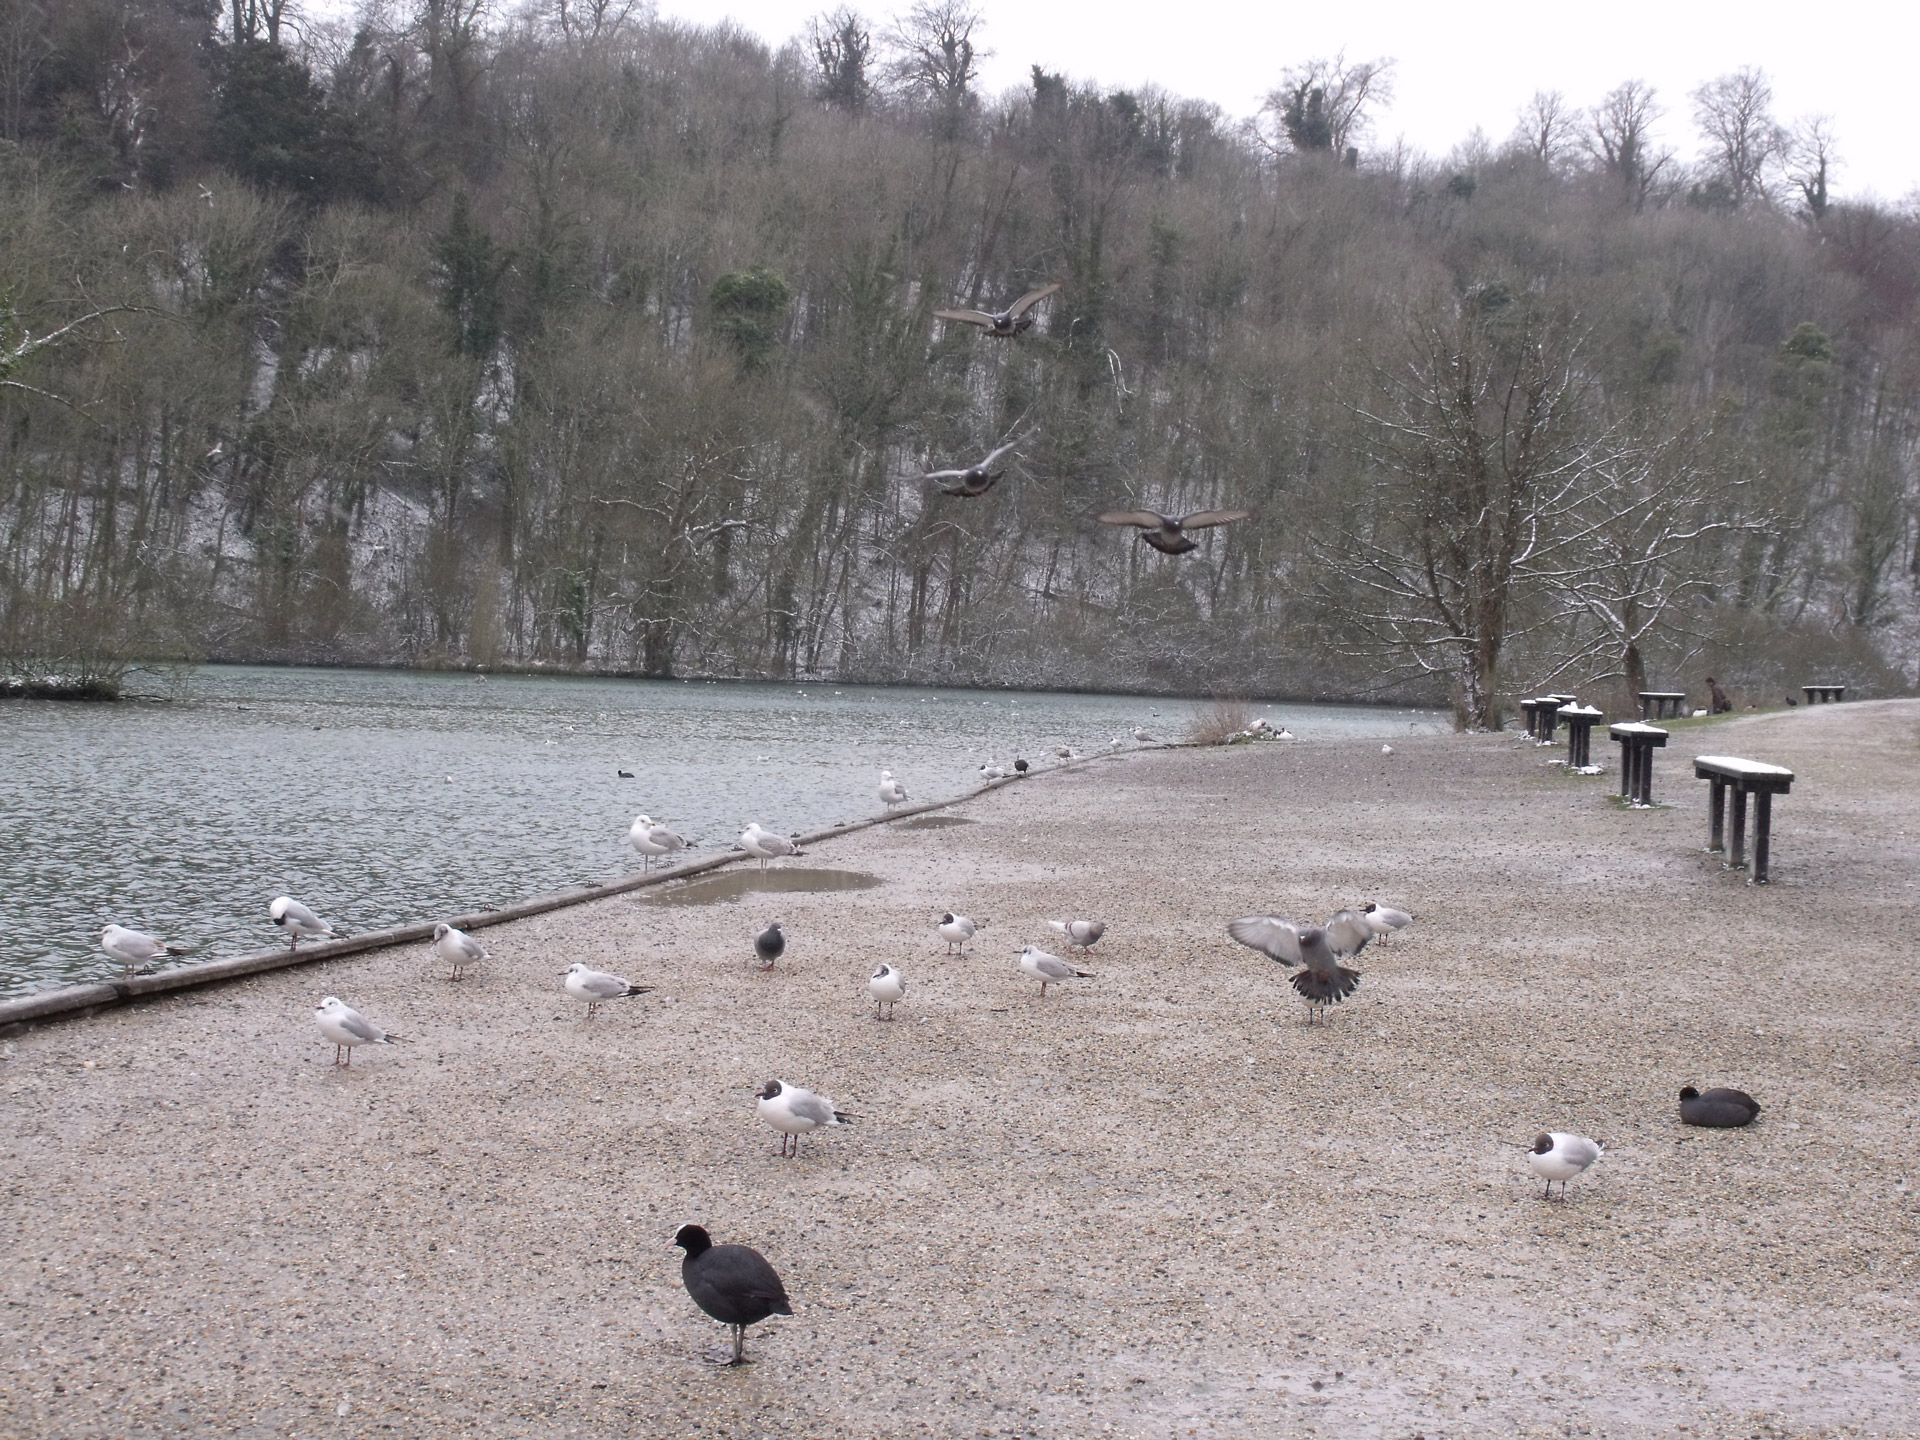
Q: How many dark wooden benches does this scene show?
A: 8